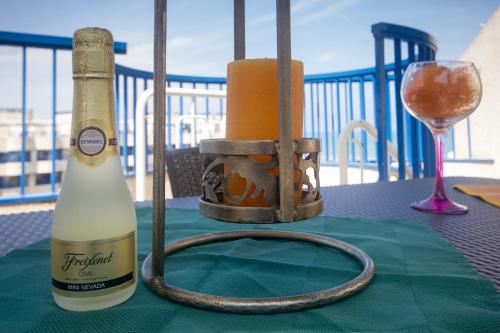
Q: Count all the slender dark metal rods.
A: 3